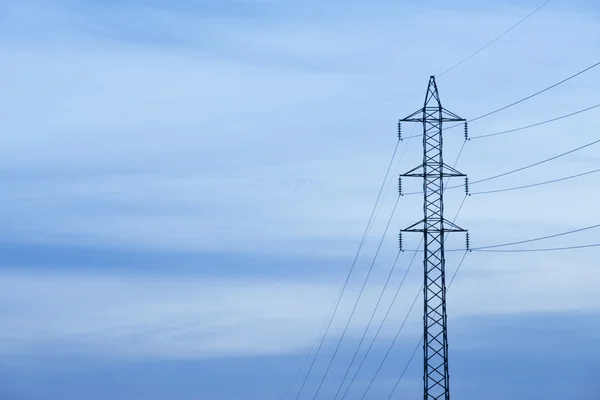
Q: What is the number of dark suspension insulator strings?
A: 6